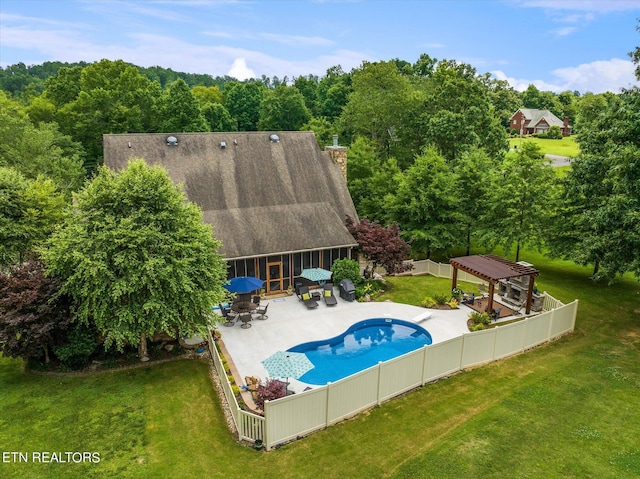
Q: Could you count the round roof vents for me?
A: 2